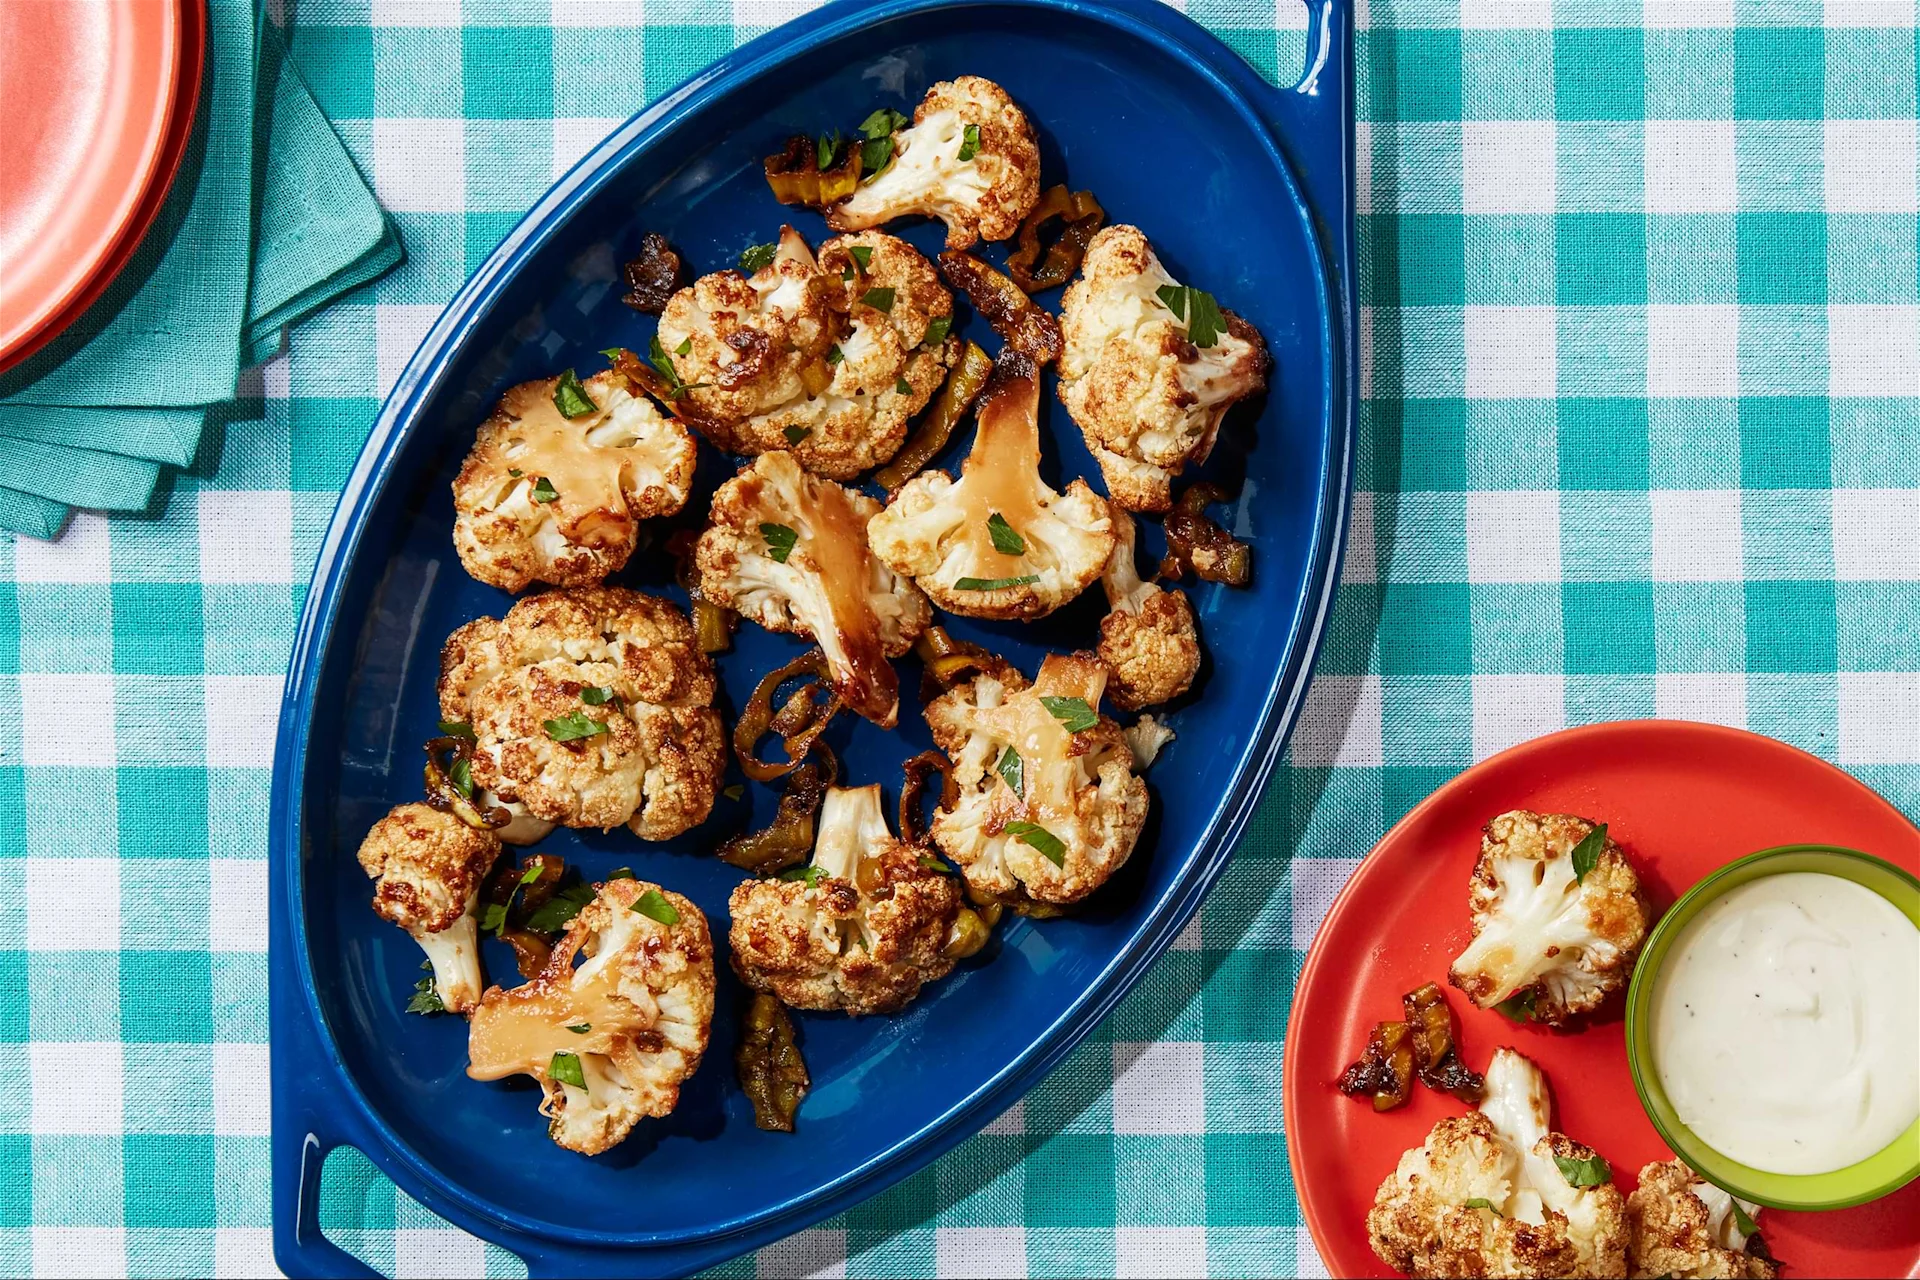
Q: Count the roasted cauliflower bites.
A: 15